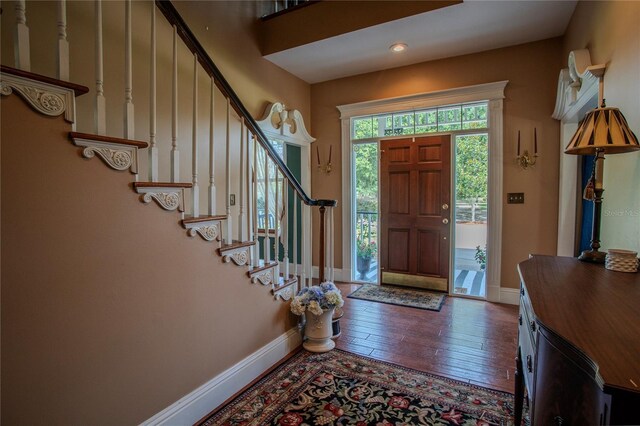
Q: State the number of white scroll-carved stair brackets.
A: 7